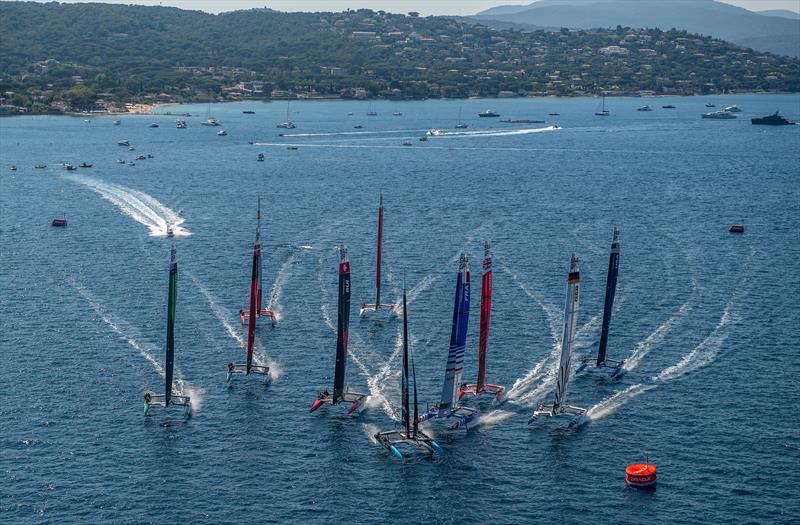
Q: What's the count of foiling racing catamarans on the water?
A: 10